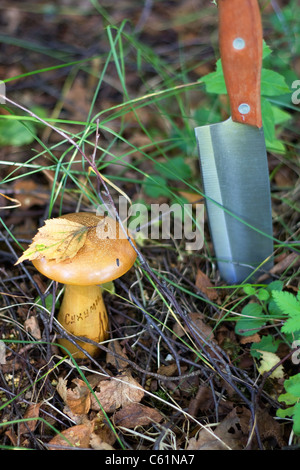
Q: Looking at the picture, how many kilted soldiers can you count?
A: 0